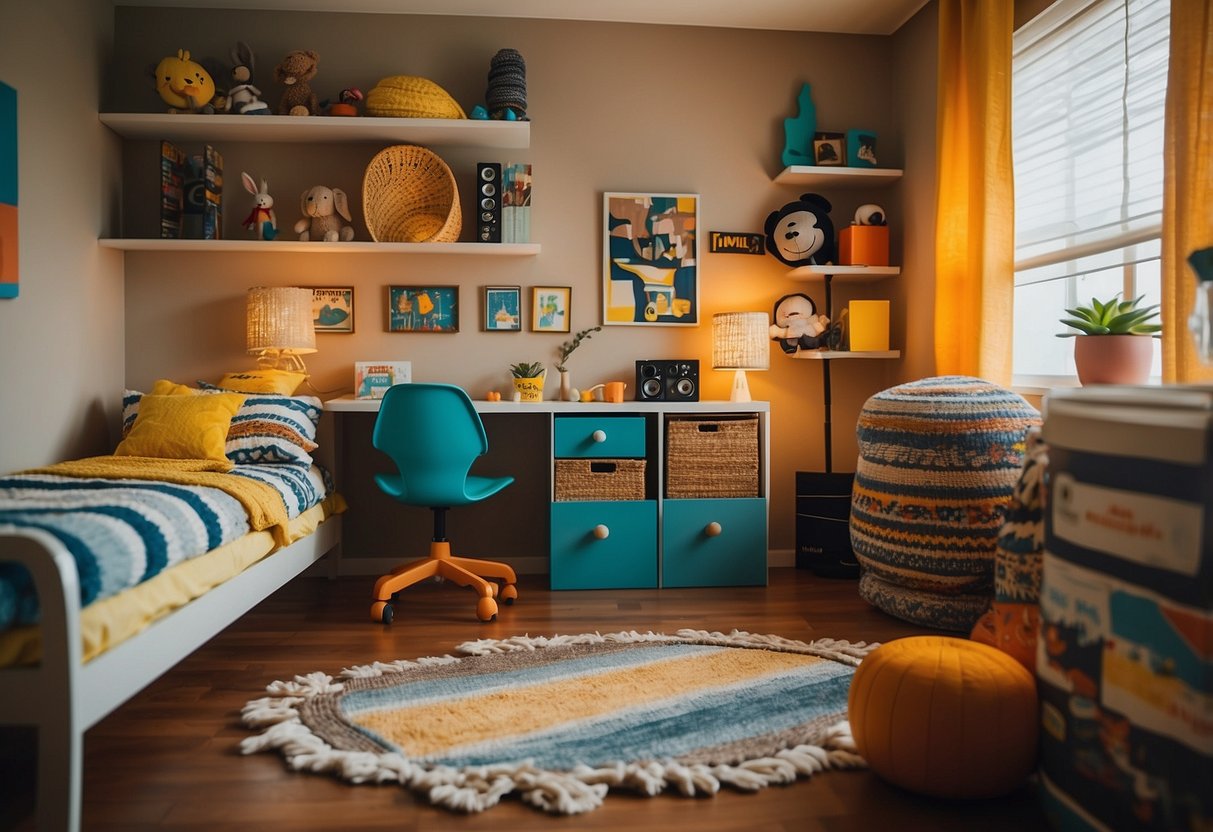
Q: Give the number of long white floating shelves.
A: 2